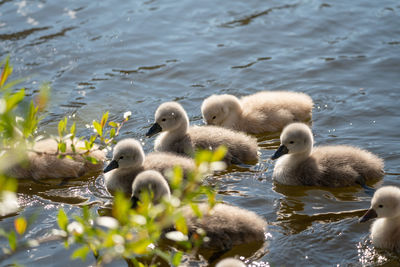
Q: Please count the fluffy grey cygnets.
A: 8